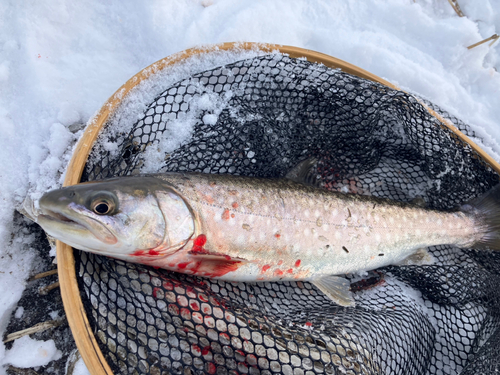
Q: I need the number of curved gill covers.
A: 1